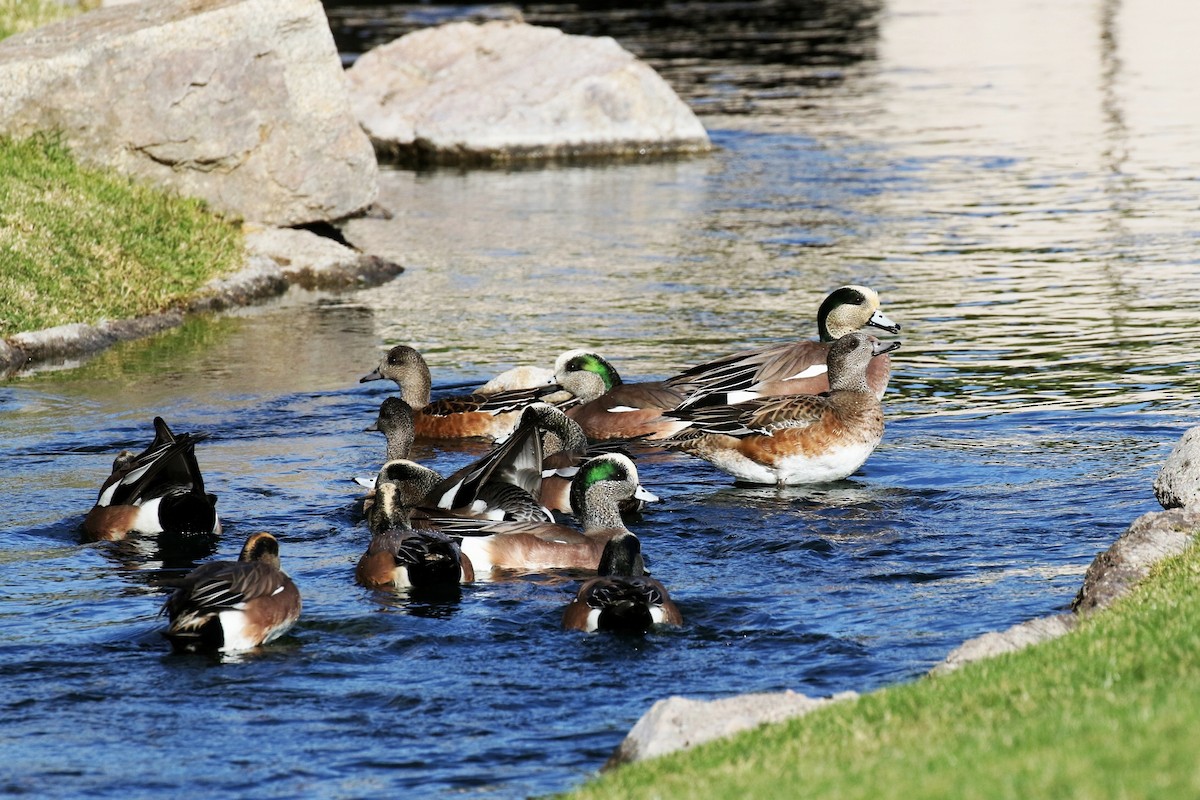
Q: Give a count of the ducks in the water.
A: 12